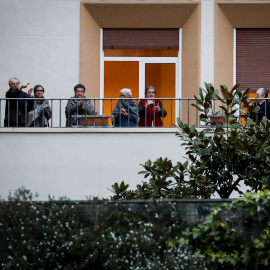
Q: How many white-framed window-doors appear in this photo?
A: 2